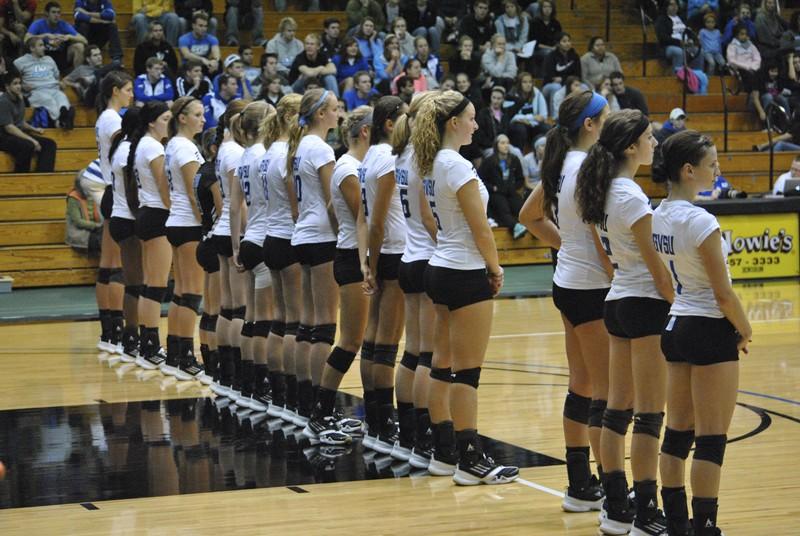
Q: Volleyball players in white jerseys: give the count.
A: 15